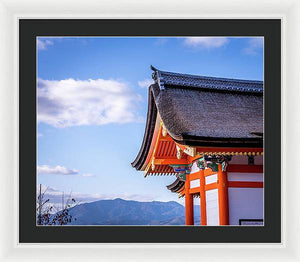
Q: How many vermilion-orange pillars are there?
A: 3